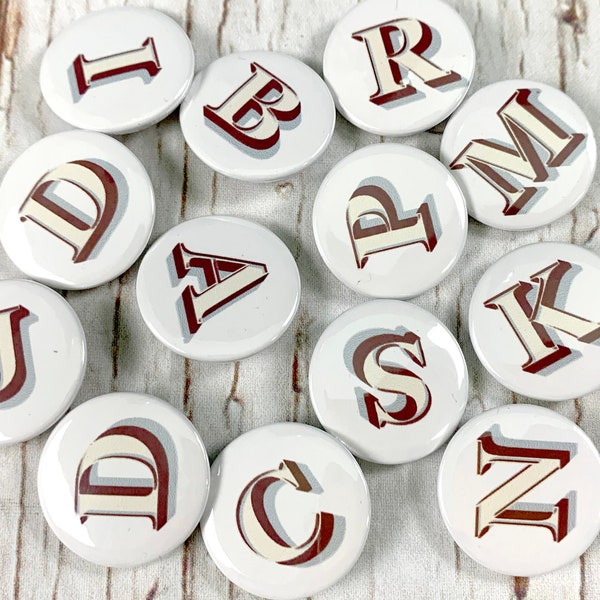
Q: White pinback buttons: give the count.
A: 13